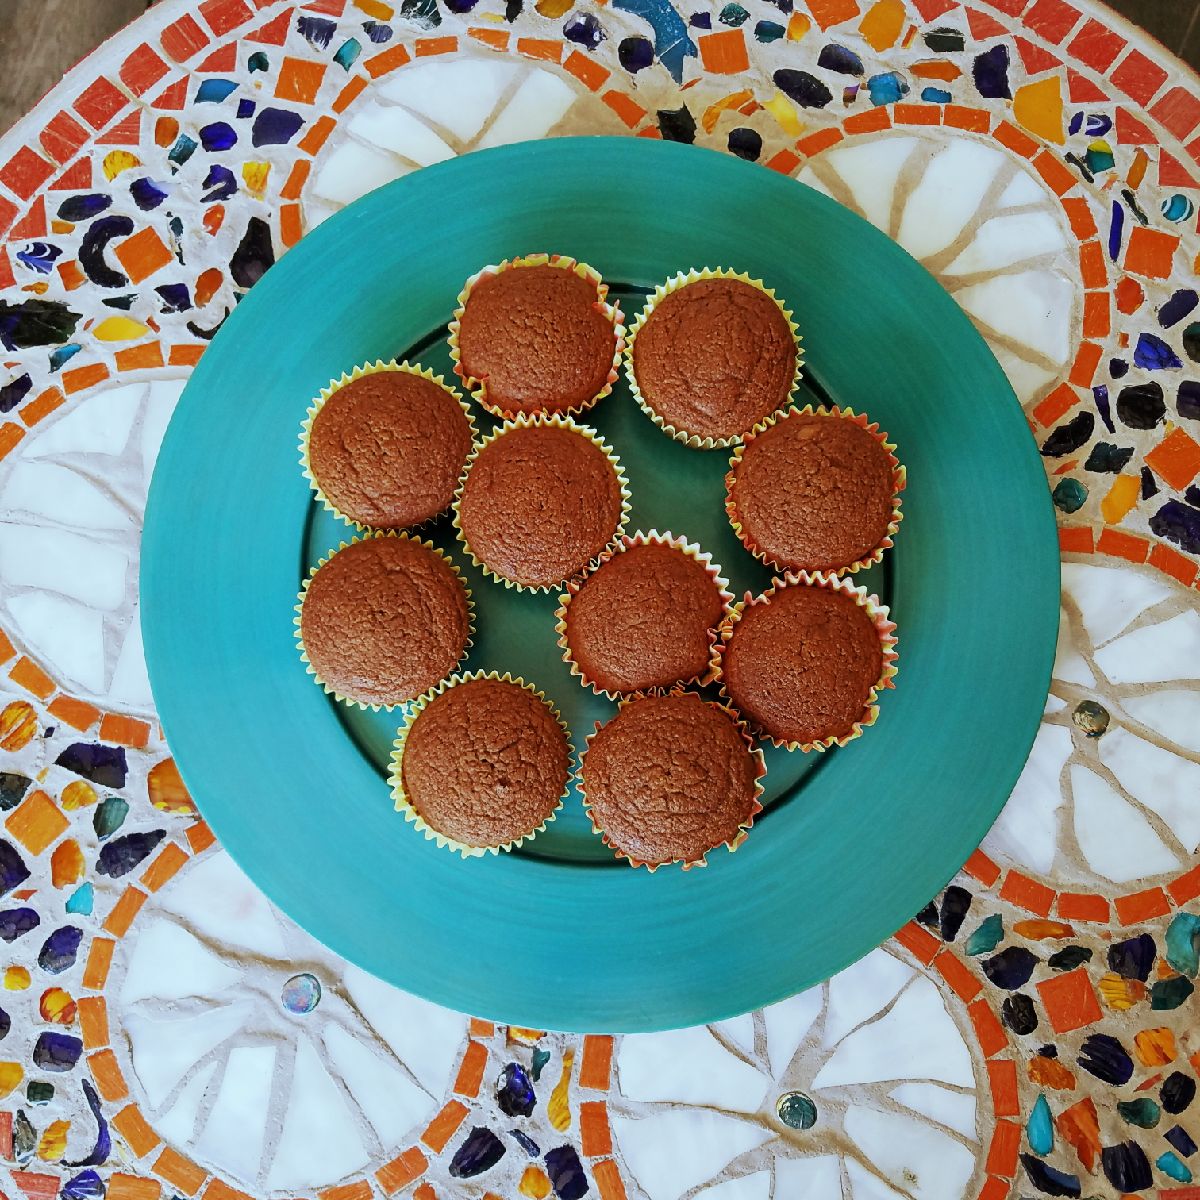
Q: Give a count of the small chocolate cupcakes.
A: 10